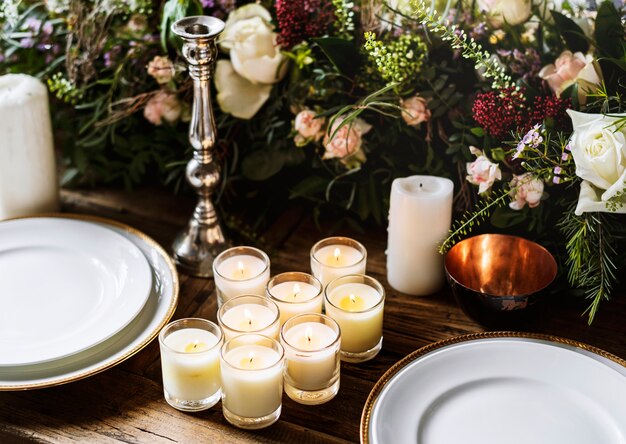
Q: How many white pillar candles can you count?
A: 2